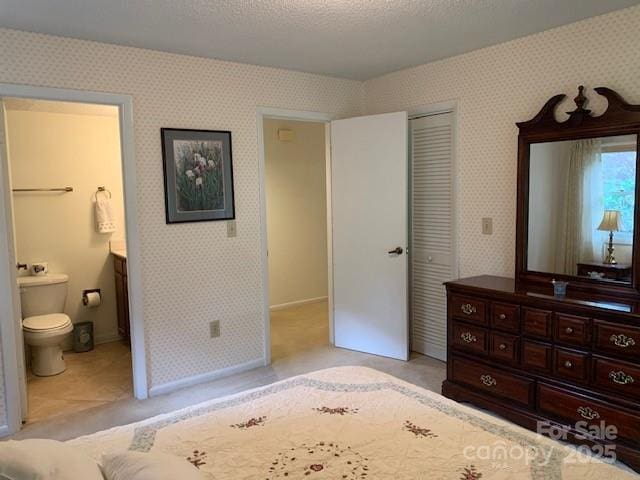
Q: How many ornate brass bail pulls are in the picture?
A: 6